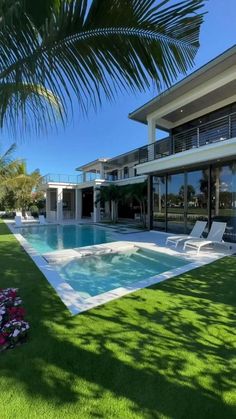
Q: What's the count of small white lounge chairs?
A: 2